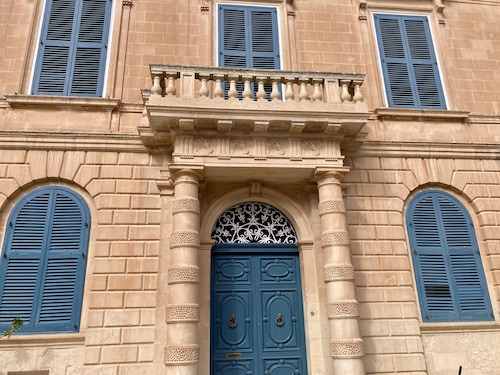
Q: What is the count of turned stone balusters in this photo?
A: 13